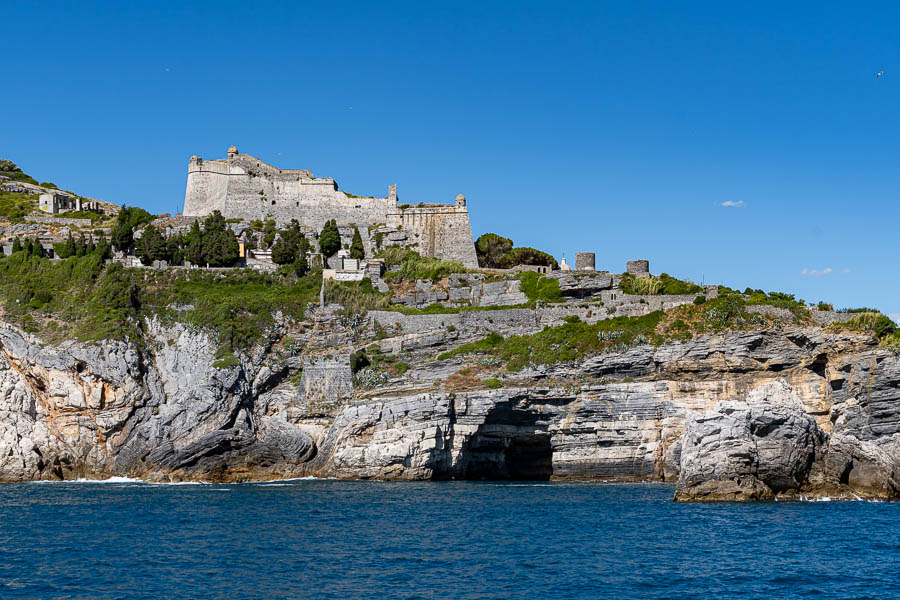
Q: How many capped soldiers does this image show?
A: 0